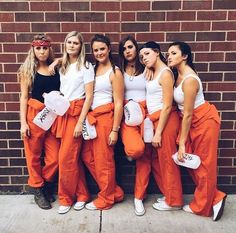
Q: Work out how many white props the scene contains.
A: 6